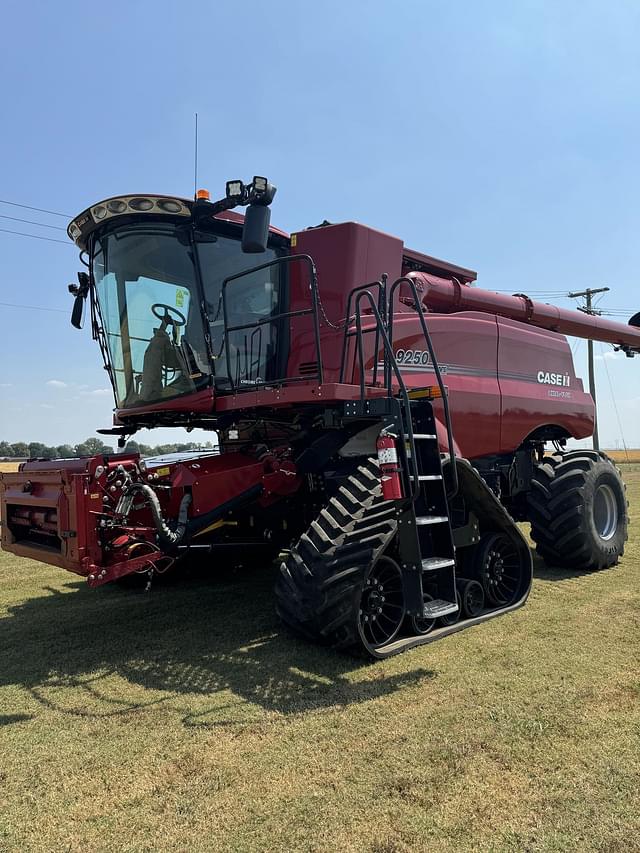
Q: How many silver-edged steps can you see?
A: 5